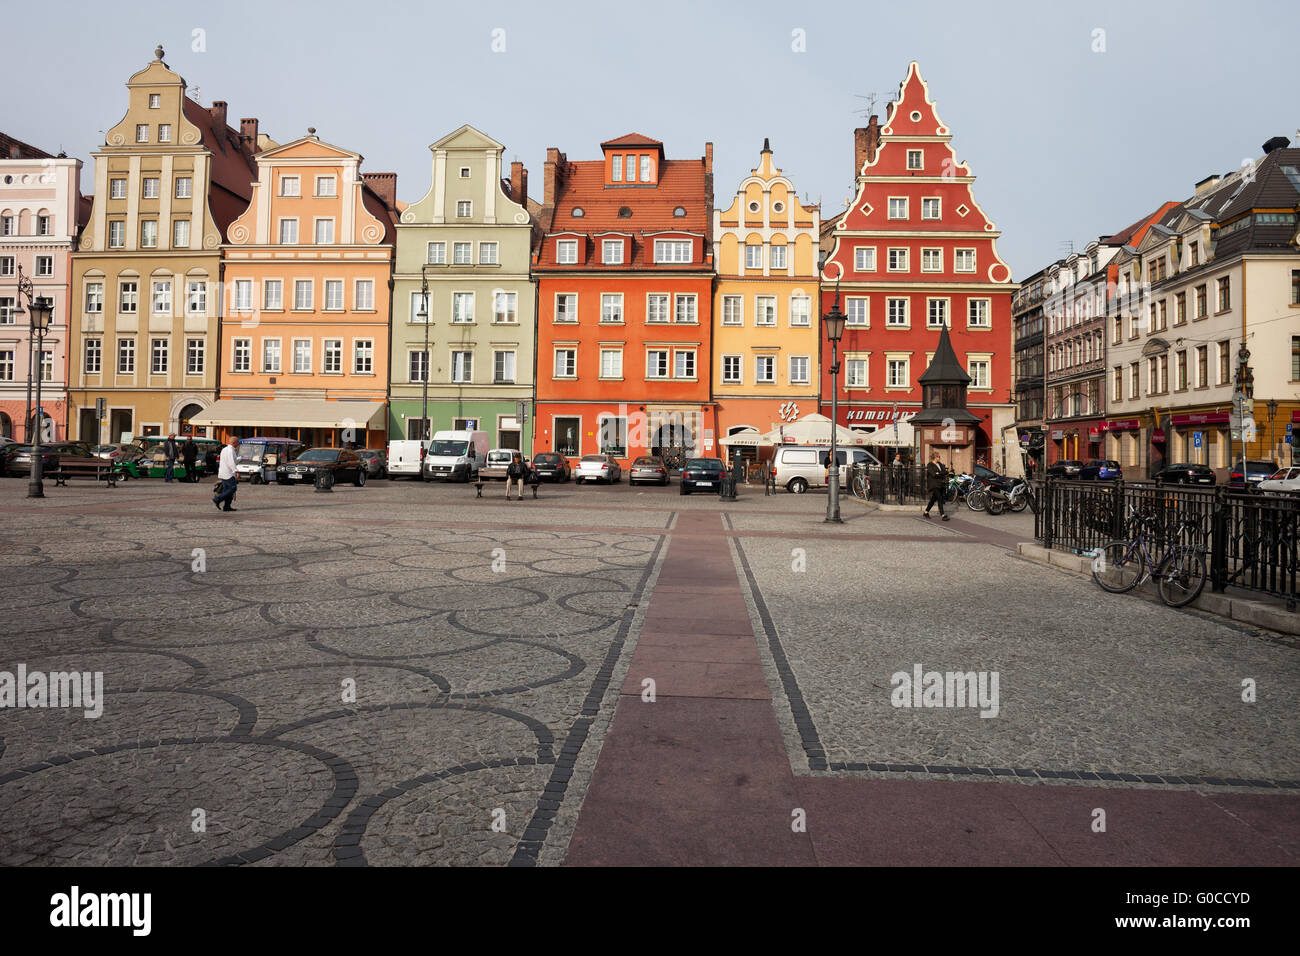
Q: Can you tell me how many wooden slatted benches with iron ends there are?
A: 2